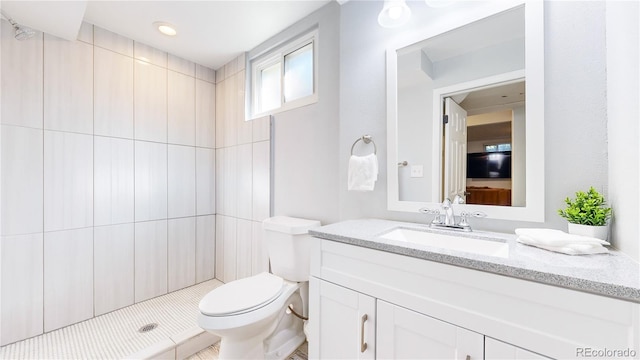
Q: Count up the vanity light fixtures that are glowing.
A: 2